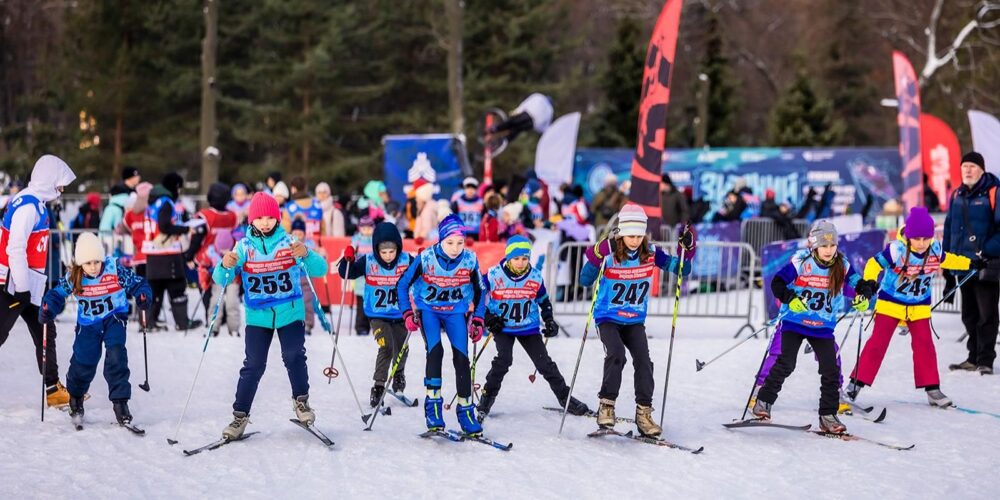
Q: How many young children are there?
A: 8